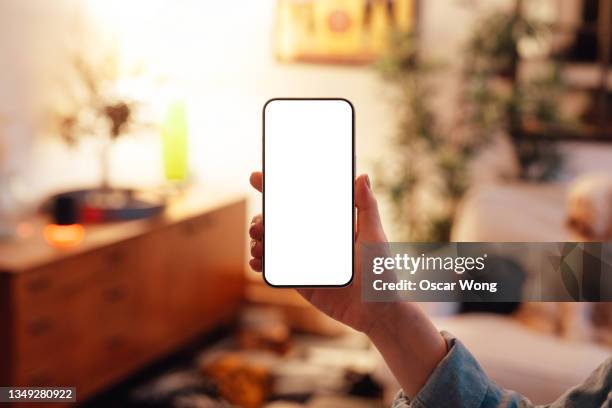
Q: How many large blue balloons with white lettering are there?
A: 0